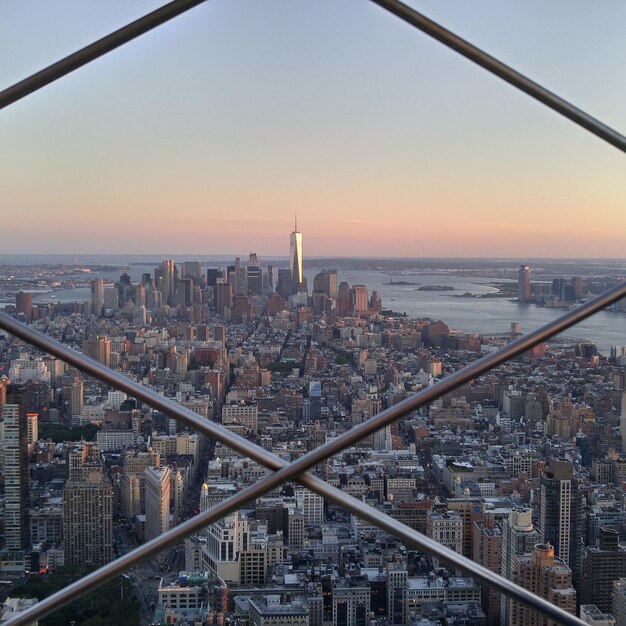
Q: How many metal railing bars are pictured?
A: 4